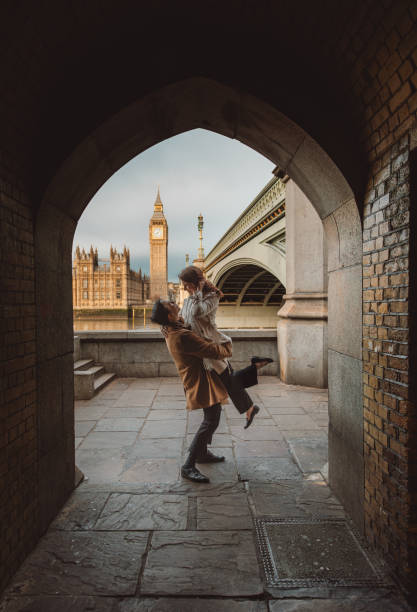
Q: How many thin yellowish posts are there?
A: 2